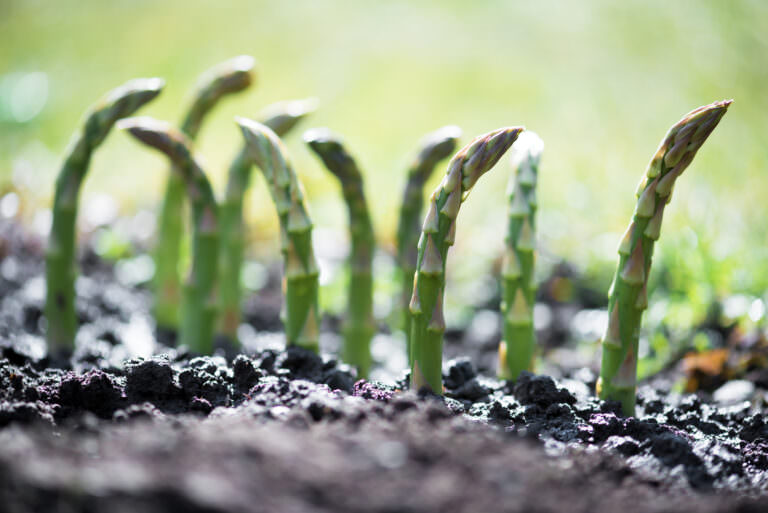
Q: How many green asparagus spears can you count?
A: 10